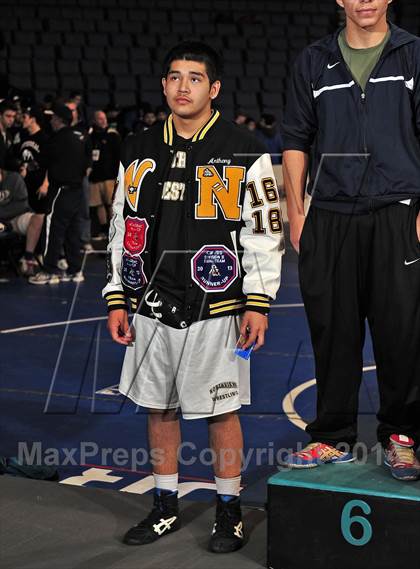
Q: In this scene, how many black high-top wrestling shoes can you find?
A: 2